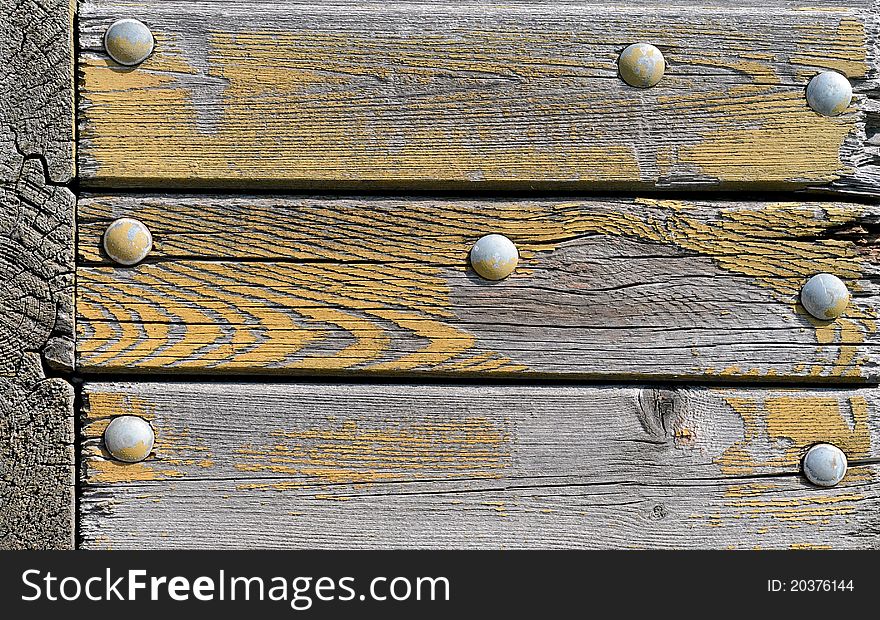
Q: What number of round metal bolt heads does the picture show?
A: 8